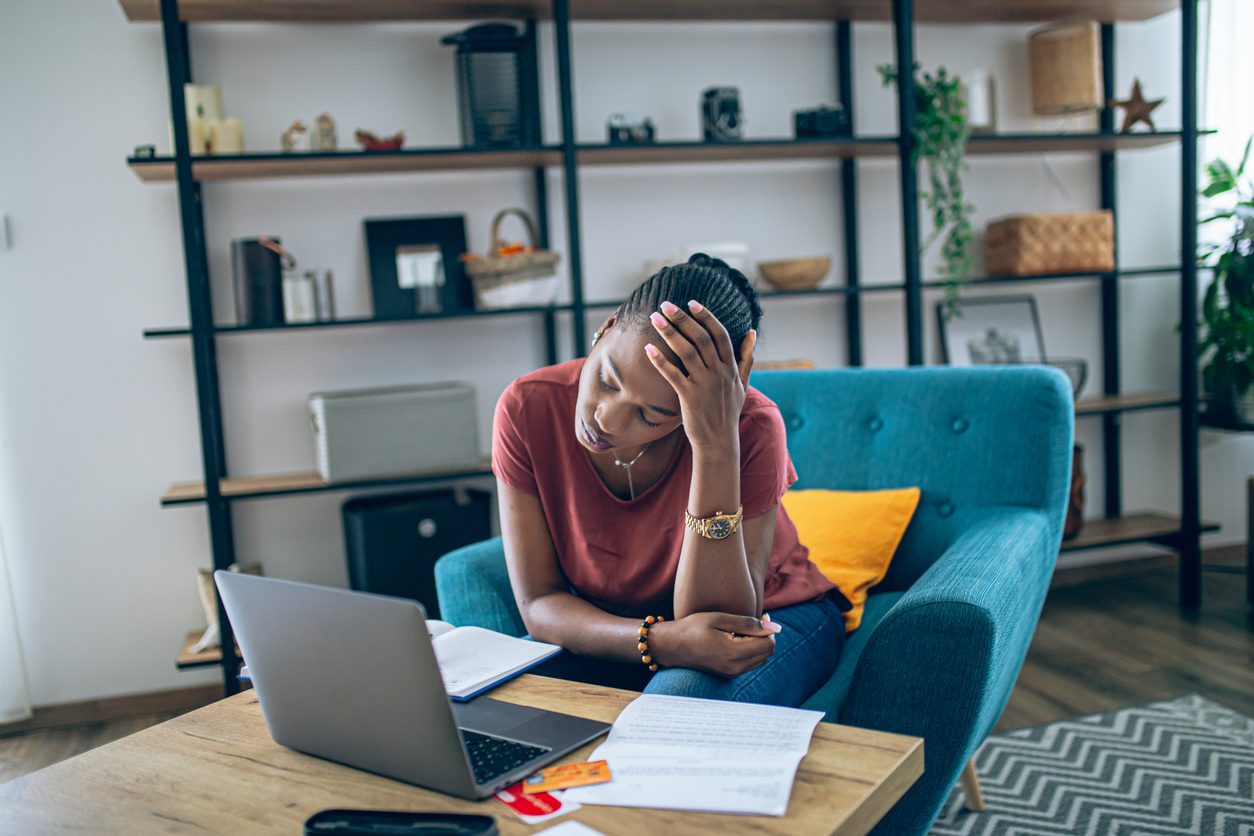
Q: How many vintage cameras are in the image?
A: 3